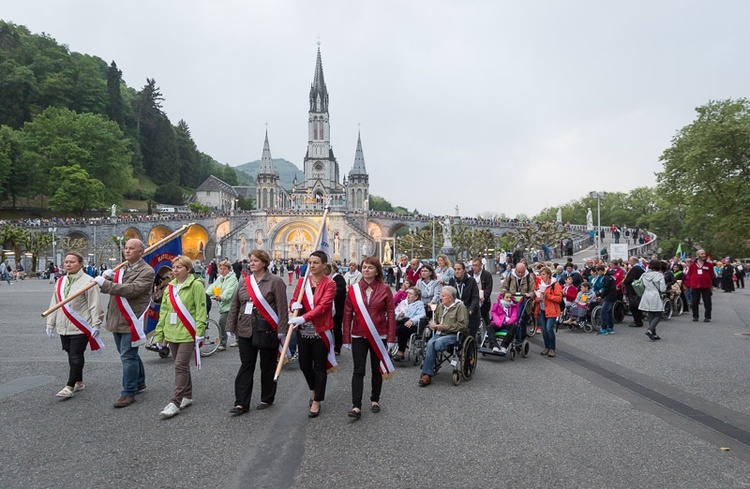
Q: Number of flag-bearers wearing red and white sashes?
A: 2